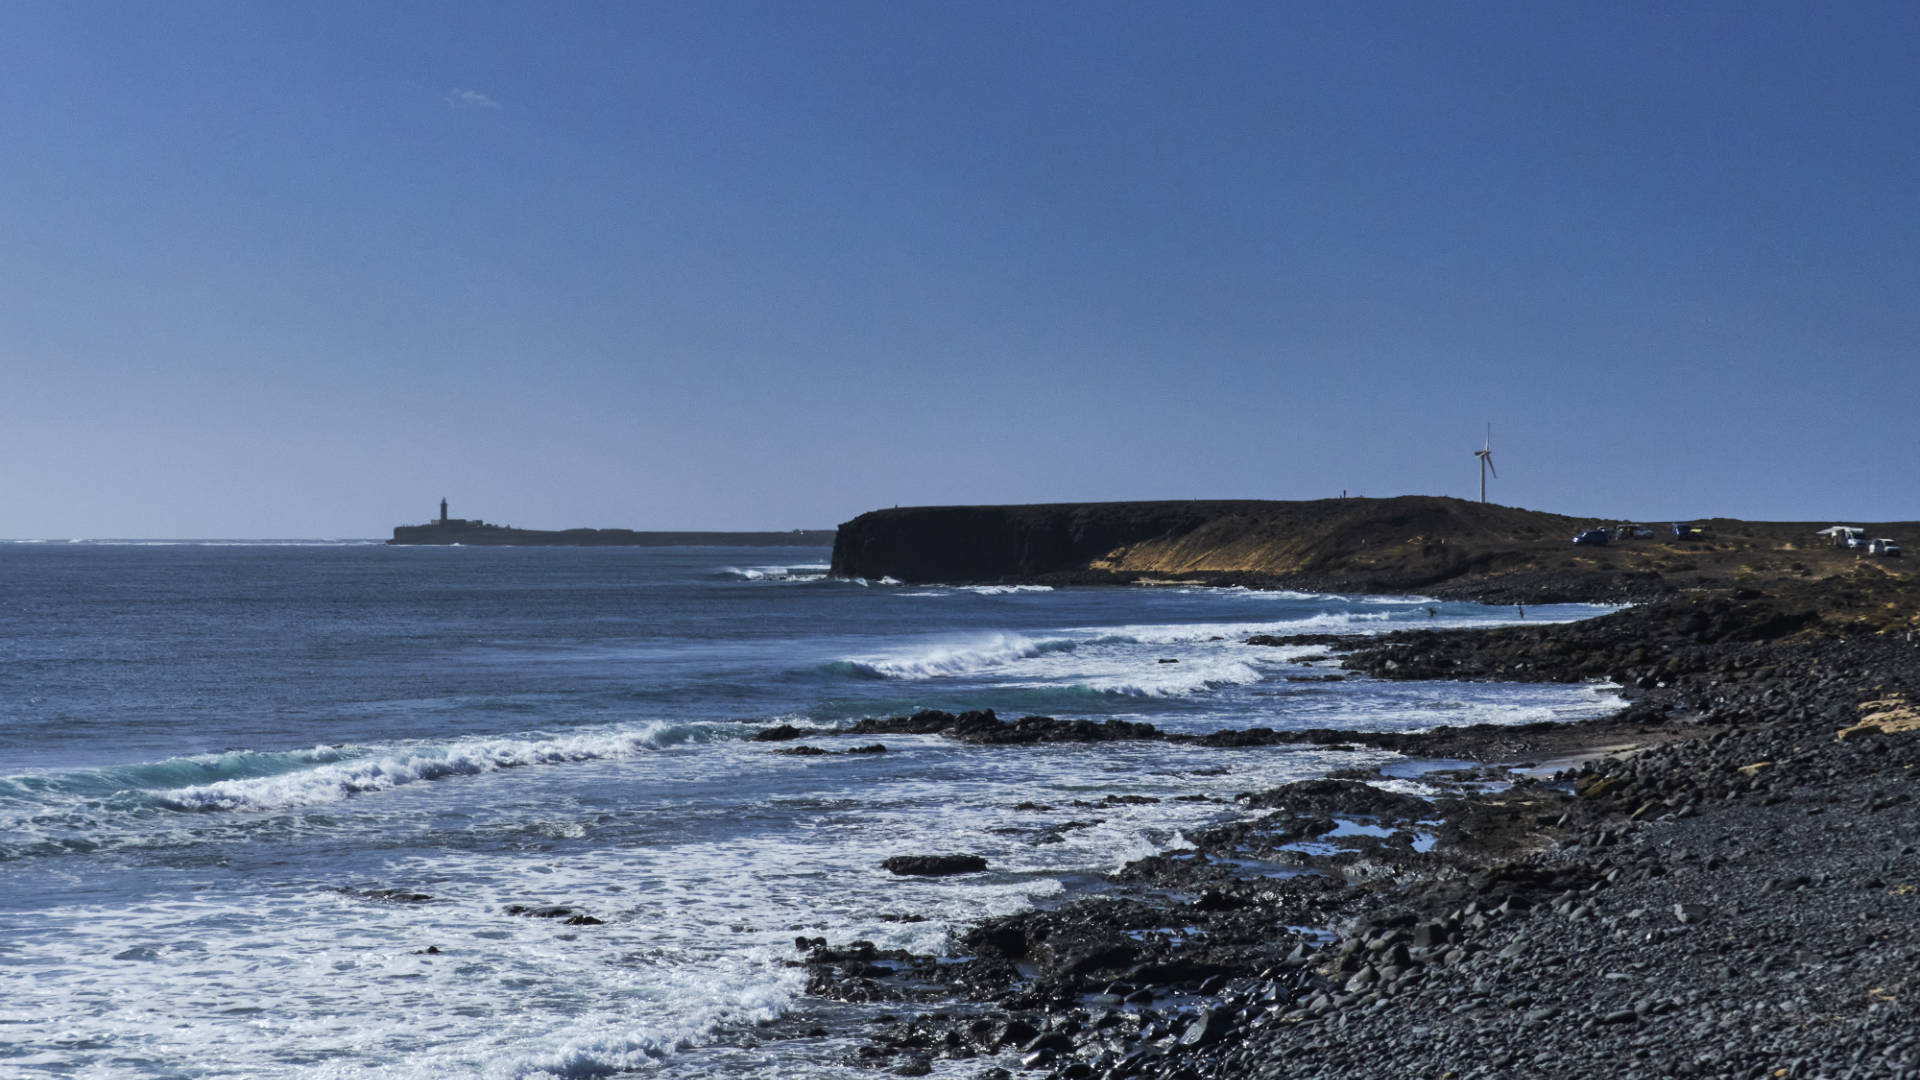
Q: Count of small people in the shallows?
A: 2